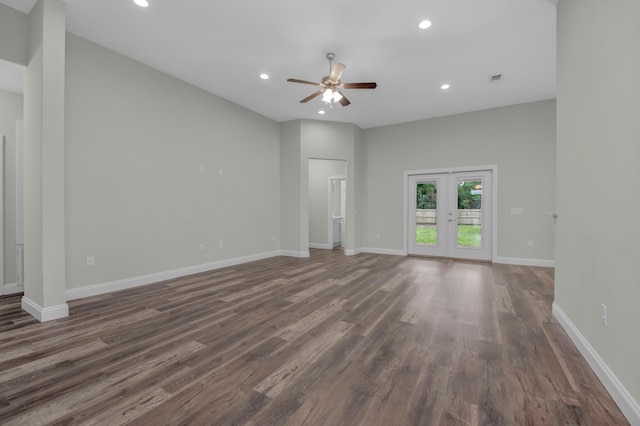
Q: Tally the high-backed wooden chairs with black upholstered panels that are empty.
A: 0